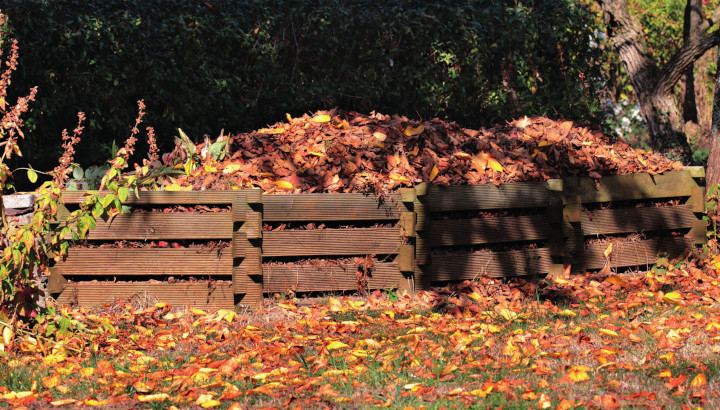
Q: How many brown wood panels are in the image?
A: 13